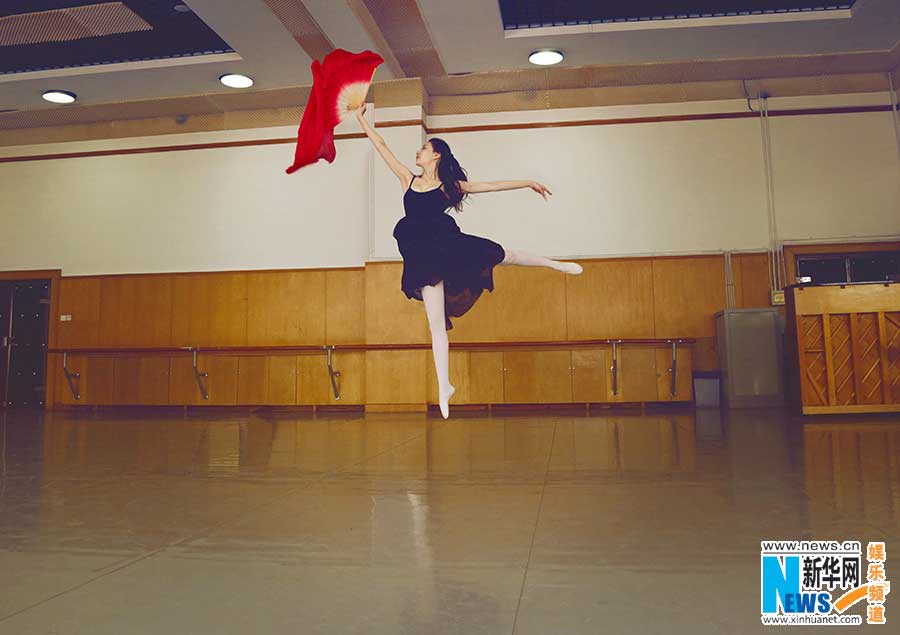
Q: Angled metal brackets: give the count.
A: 5